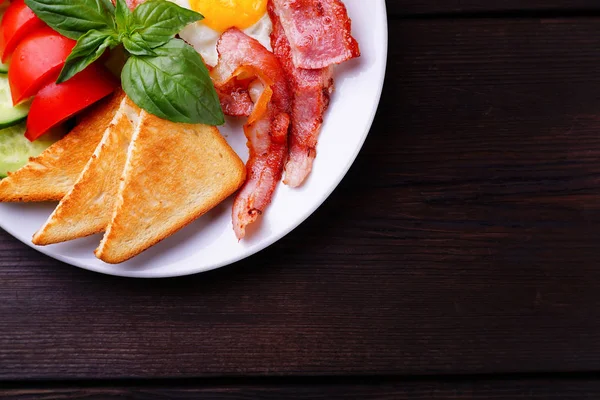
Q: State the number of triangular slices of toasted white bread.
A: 3